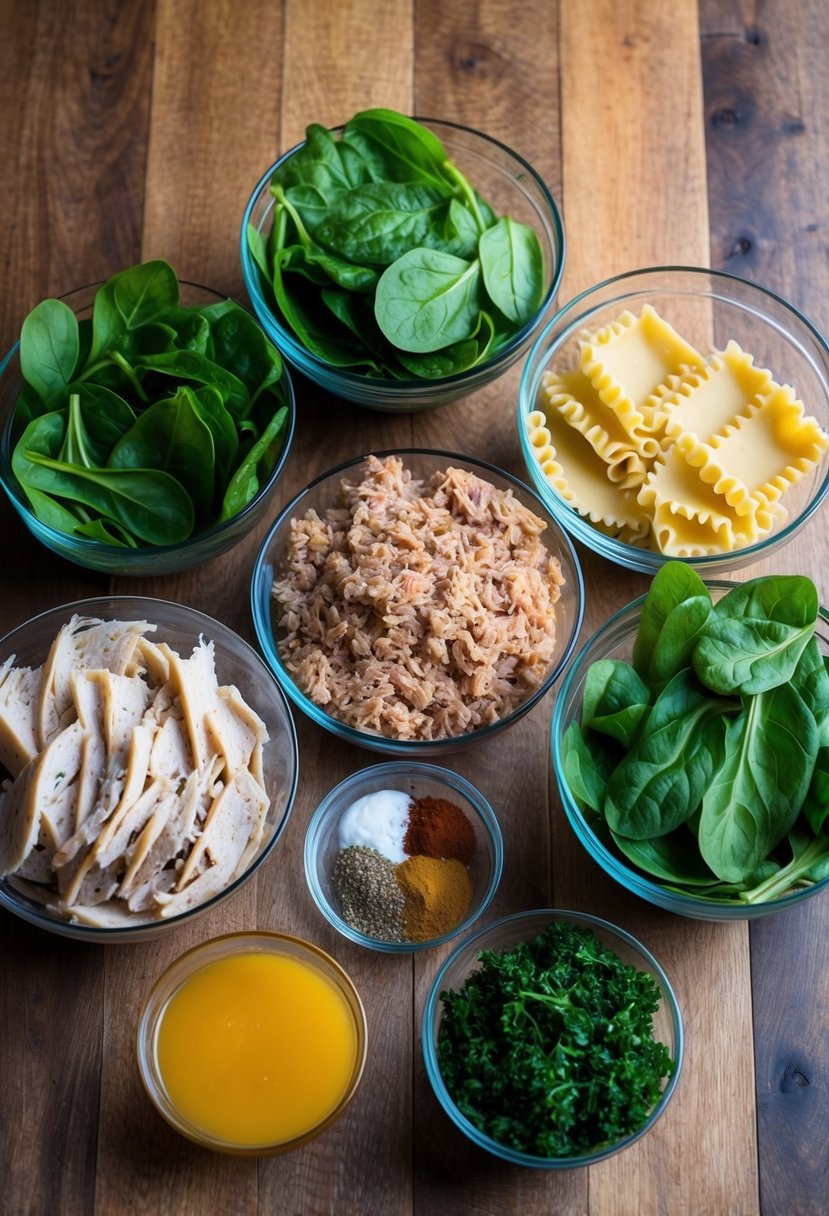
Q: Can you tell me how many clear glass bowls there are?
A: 9